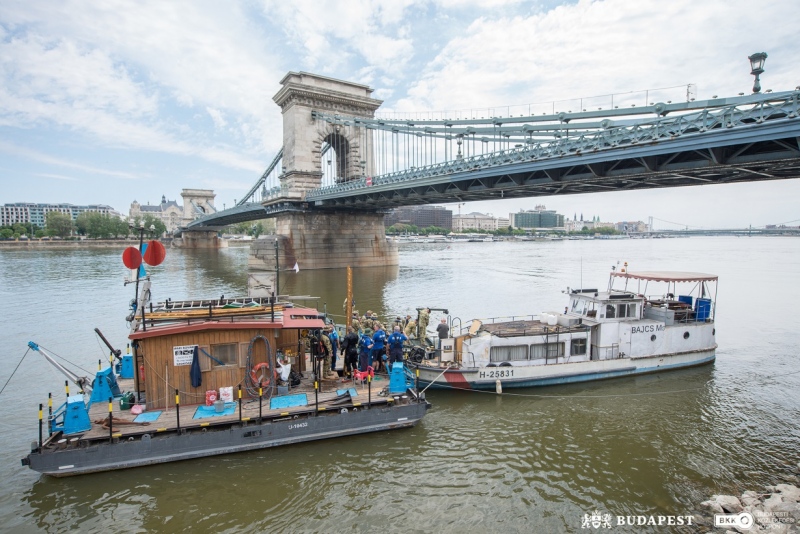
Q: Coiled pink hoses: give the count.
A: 0